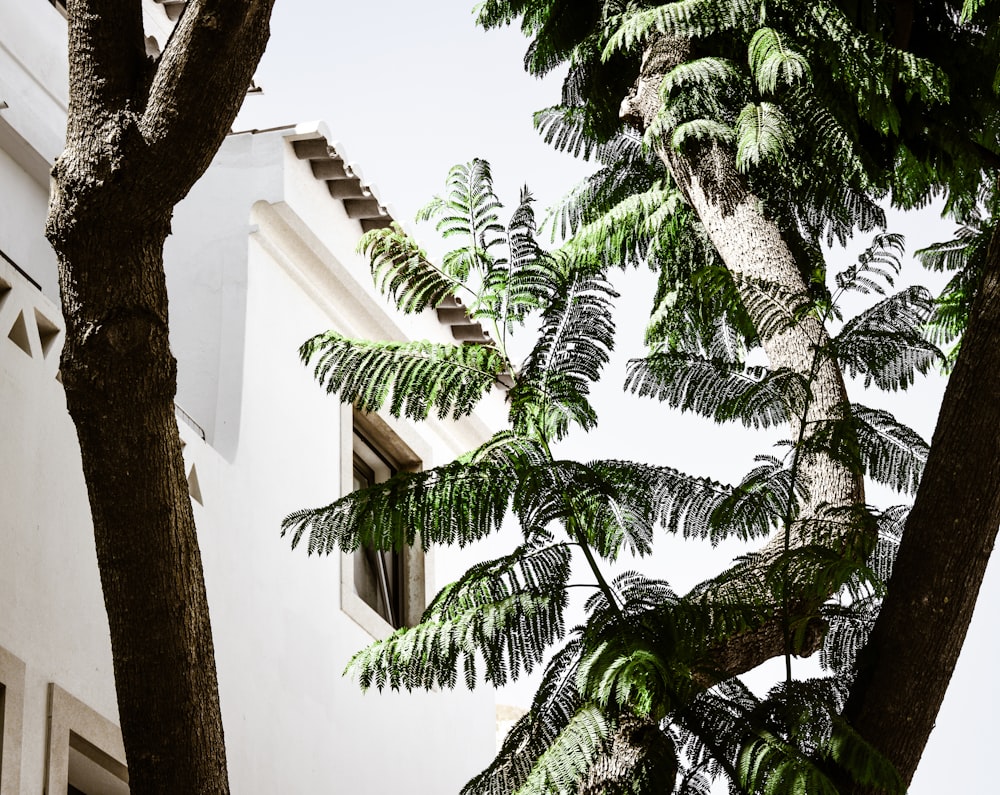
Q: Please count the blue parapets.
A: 0